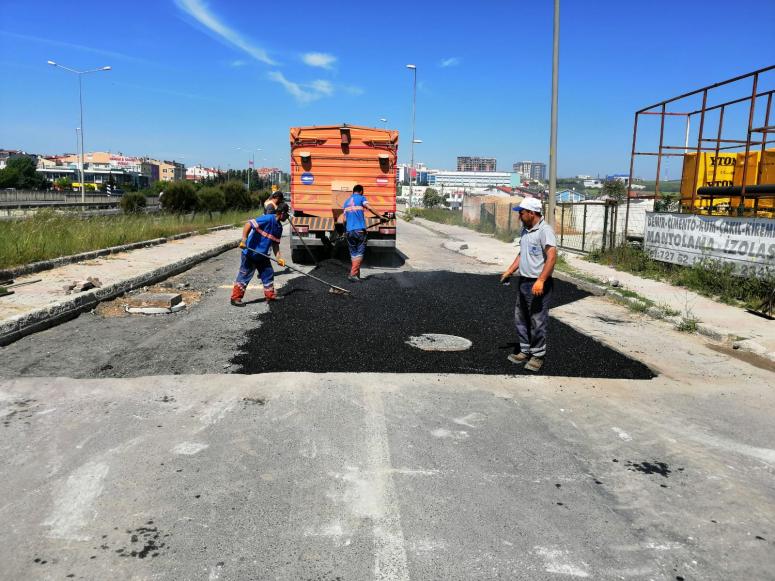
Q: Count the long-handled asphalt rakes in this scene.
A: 2